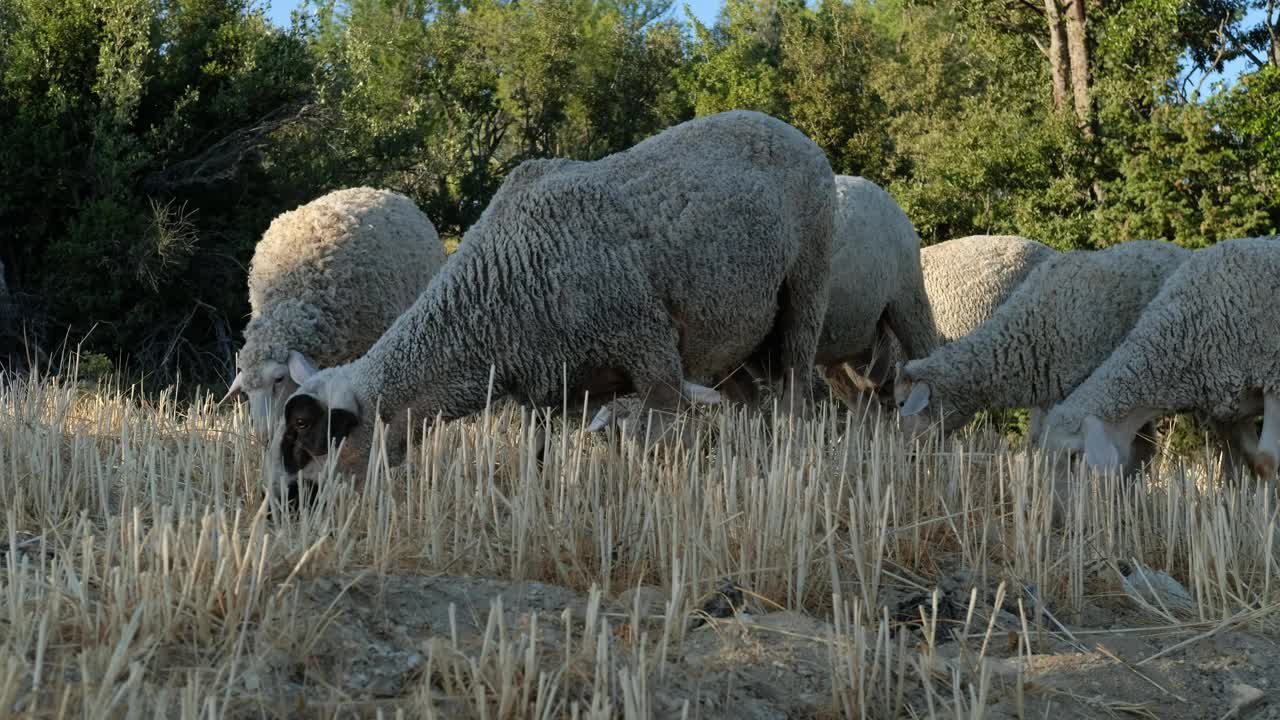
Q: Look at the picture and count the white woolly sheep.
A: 6